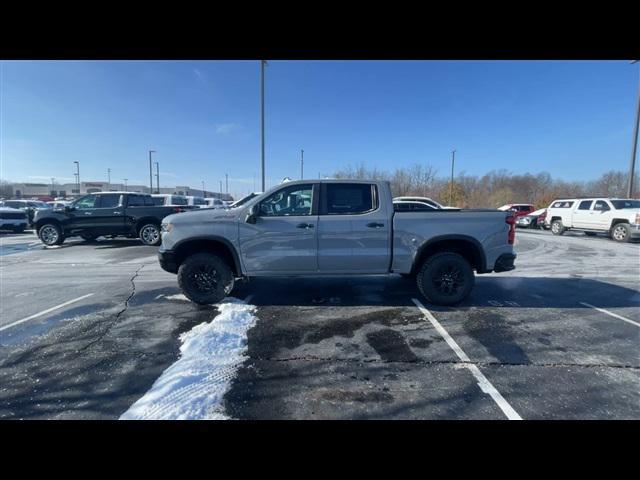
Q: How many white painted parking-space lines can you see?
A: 3